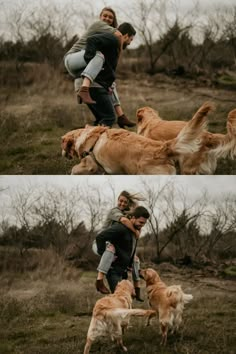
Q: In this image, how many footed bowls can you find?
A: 0